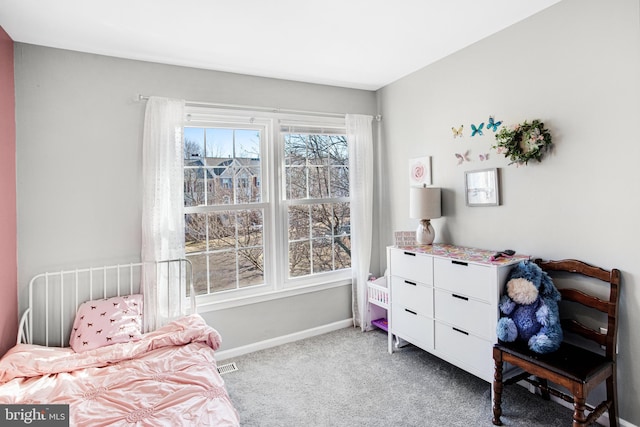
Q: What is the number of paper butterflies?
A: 5